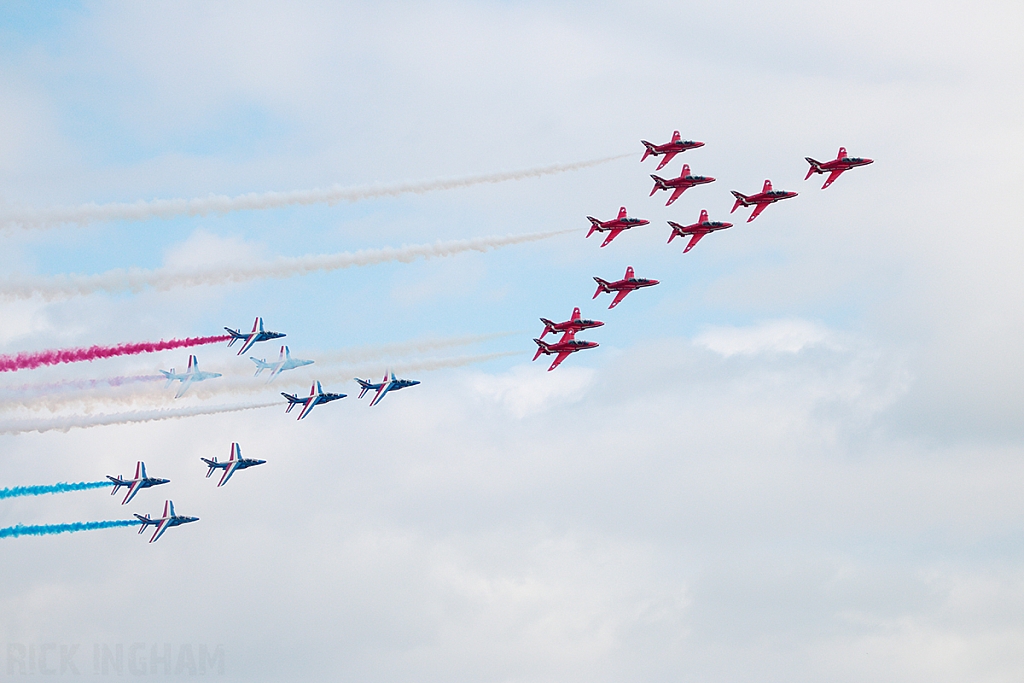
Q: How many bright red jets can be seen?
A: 9